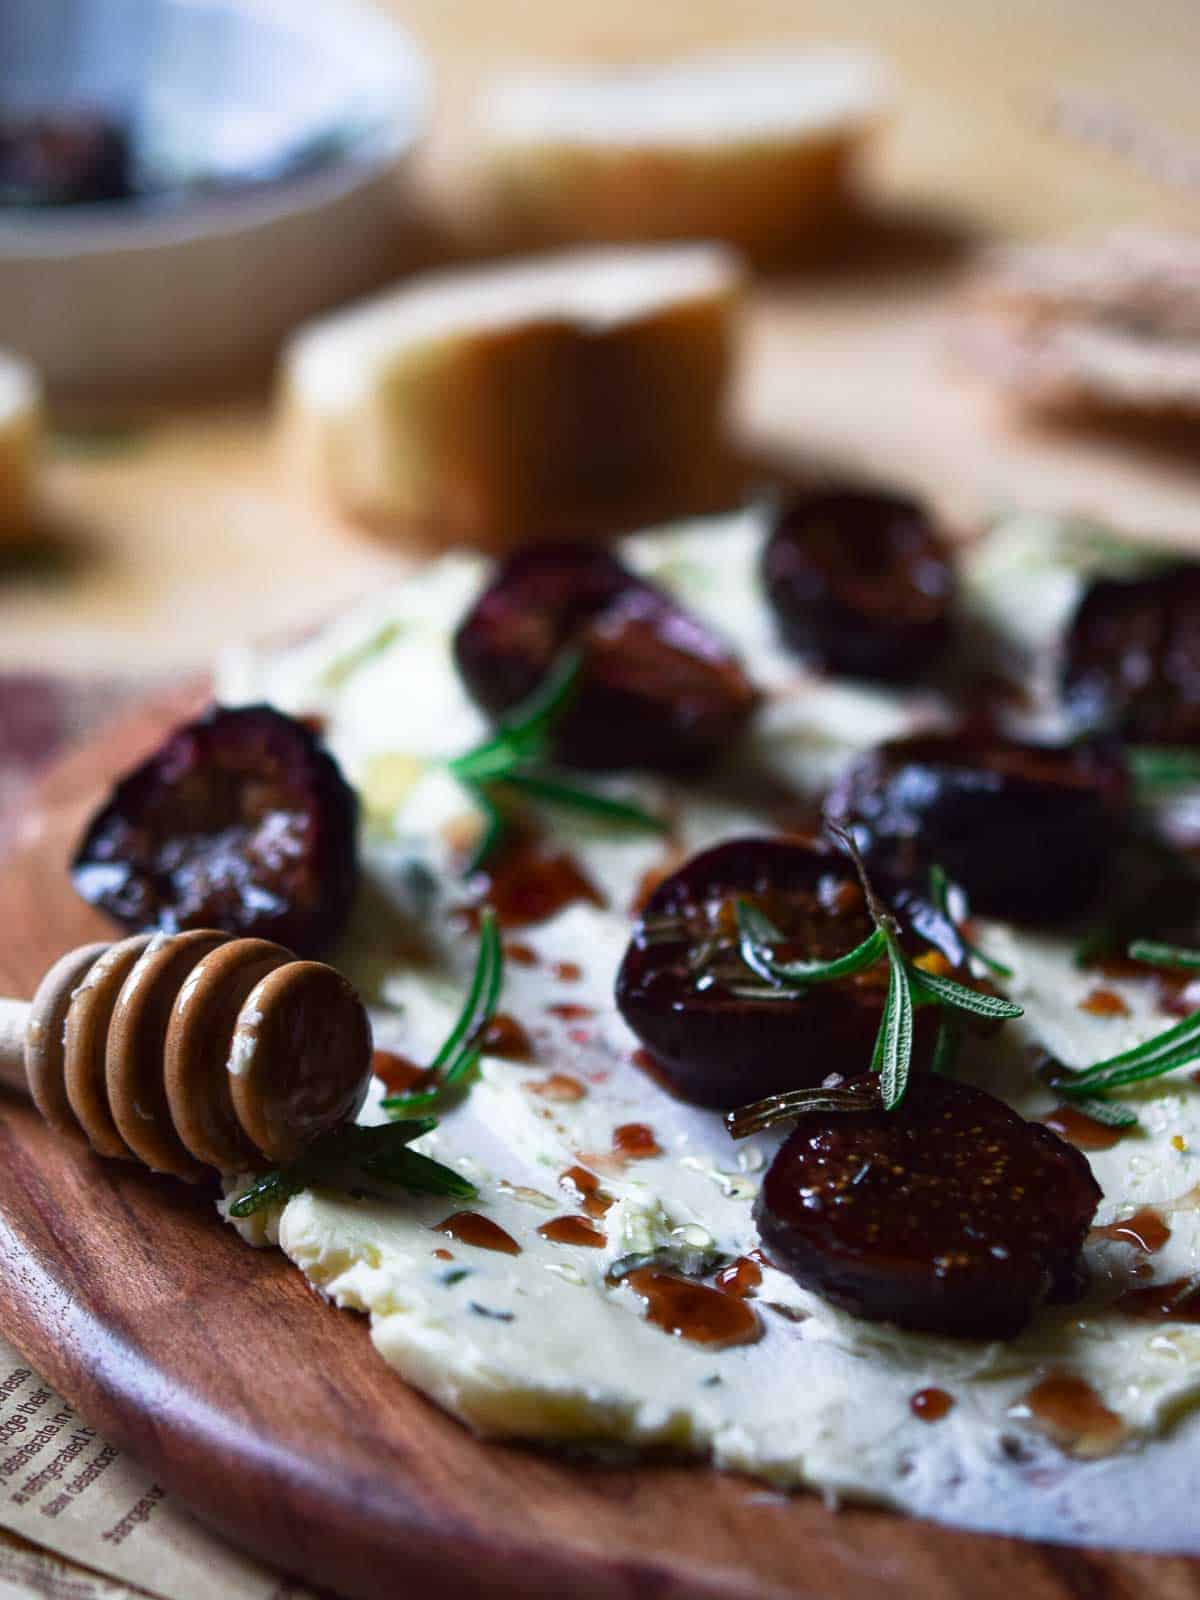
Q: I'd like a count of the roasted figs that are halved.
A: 7